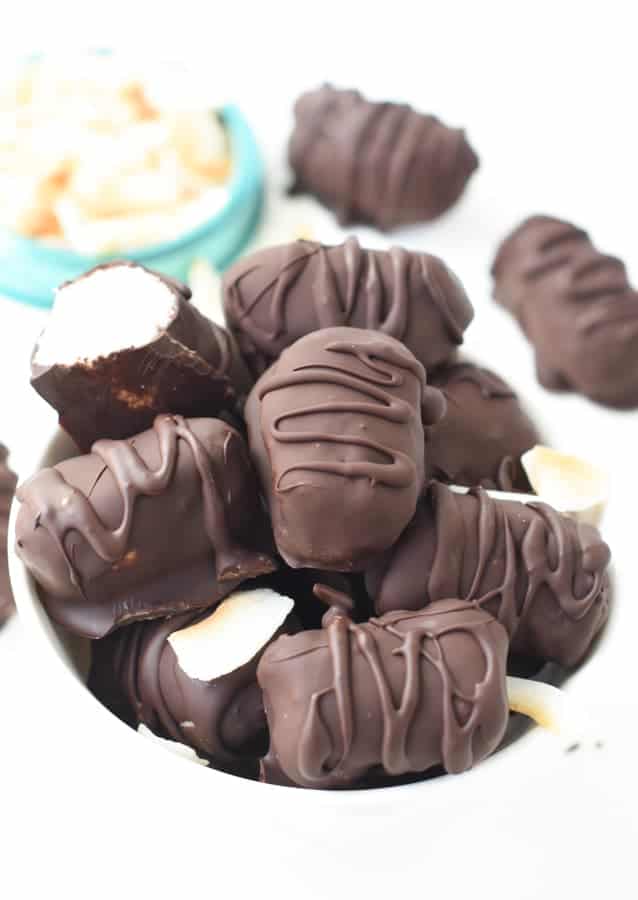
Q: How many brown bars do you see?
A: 11